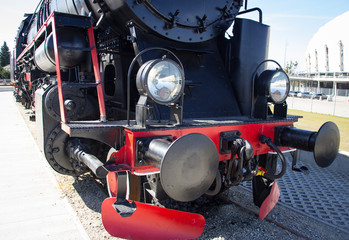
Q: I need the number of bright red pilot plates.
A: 2